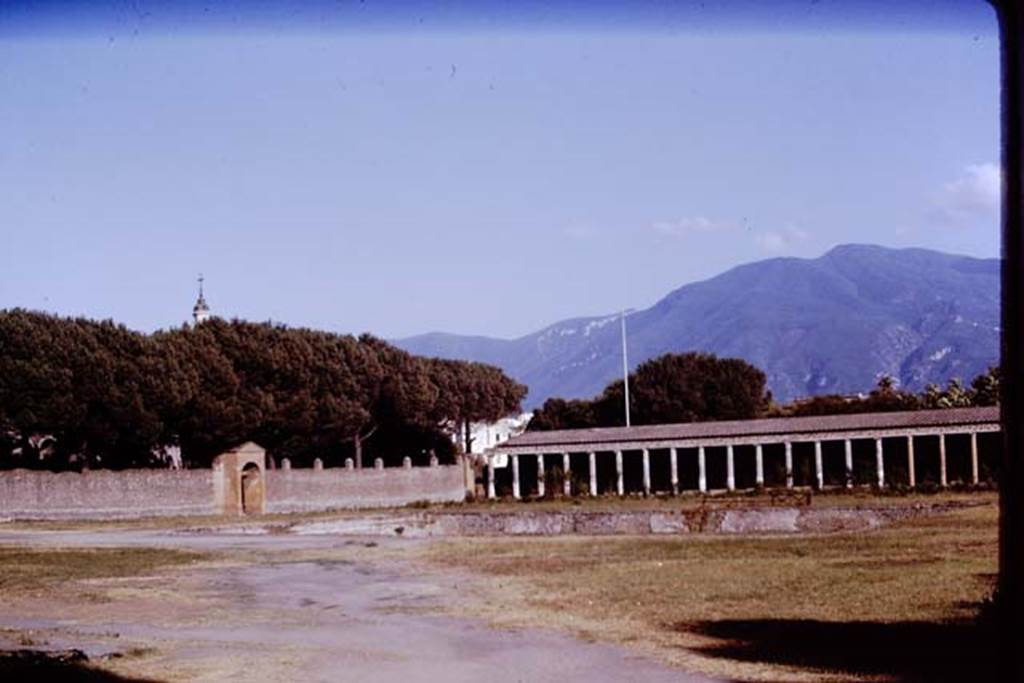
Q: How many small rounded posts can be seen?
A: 6